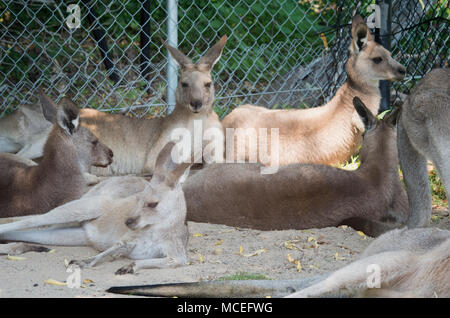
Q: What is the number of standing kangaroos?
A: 1